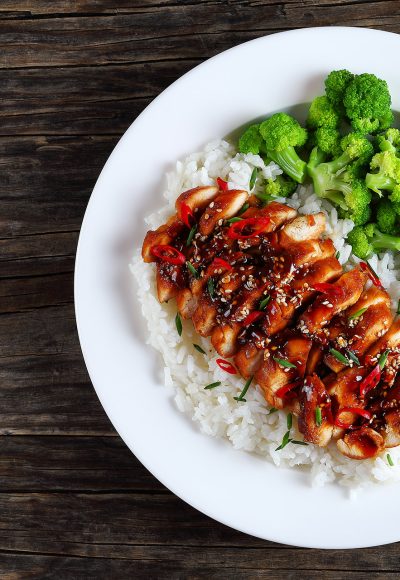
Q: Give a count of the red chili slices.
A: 12